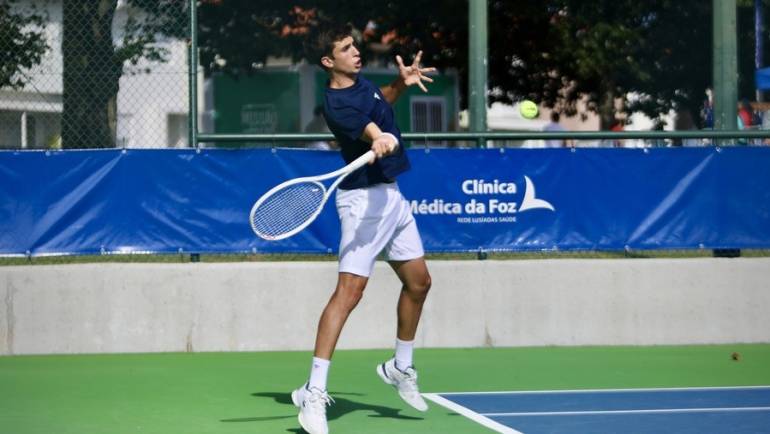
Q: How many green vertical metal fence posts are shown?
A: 3